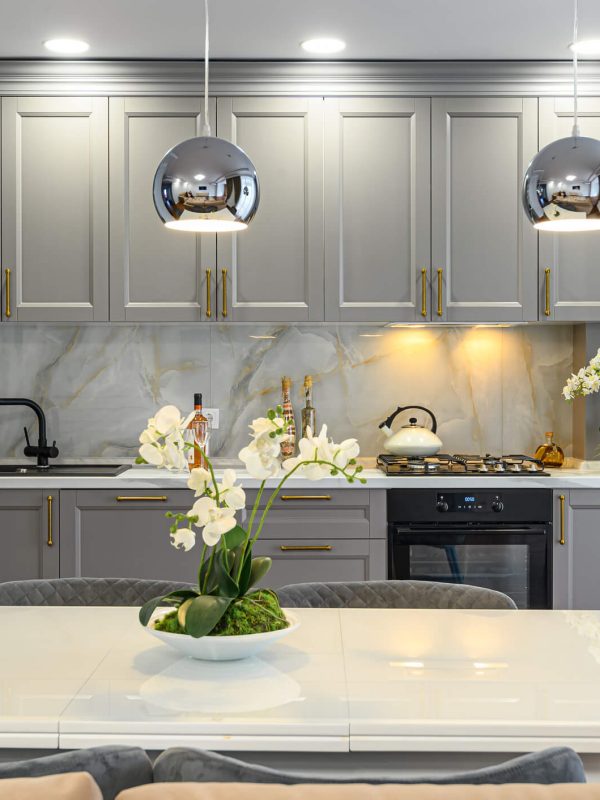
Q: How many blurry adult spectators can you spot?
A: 0